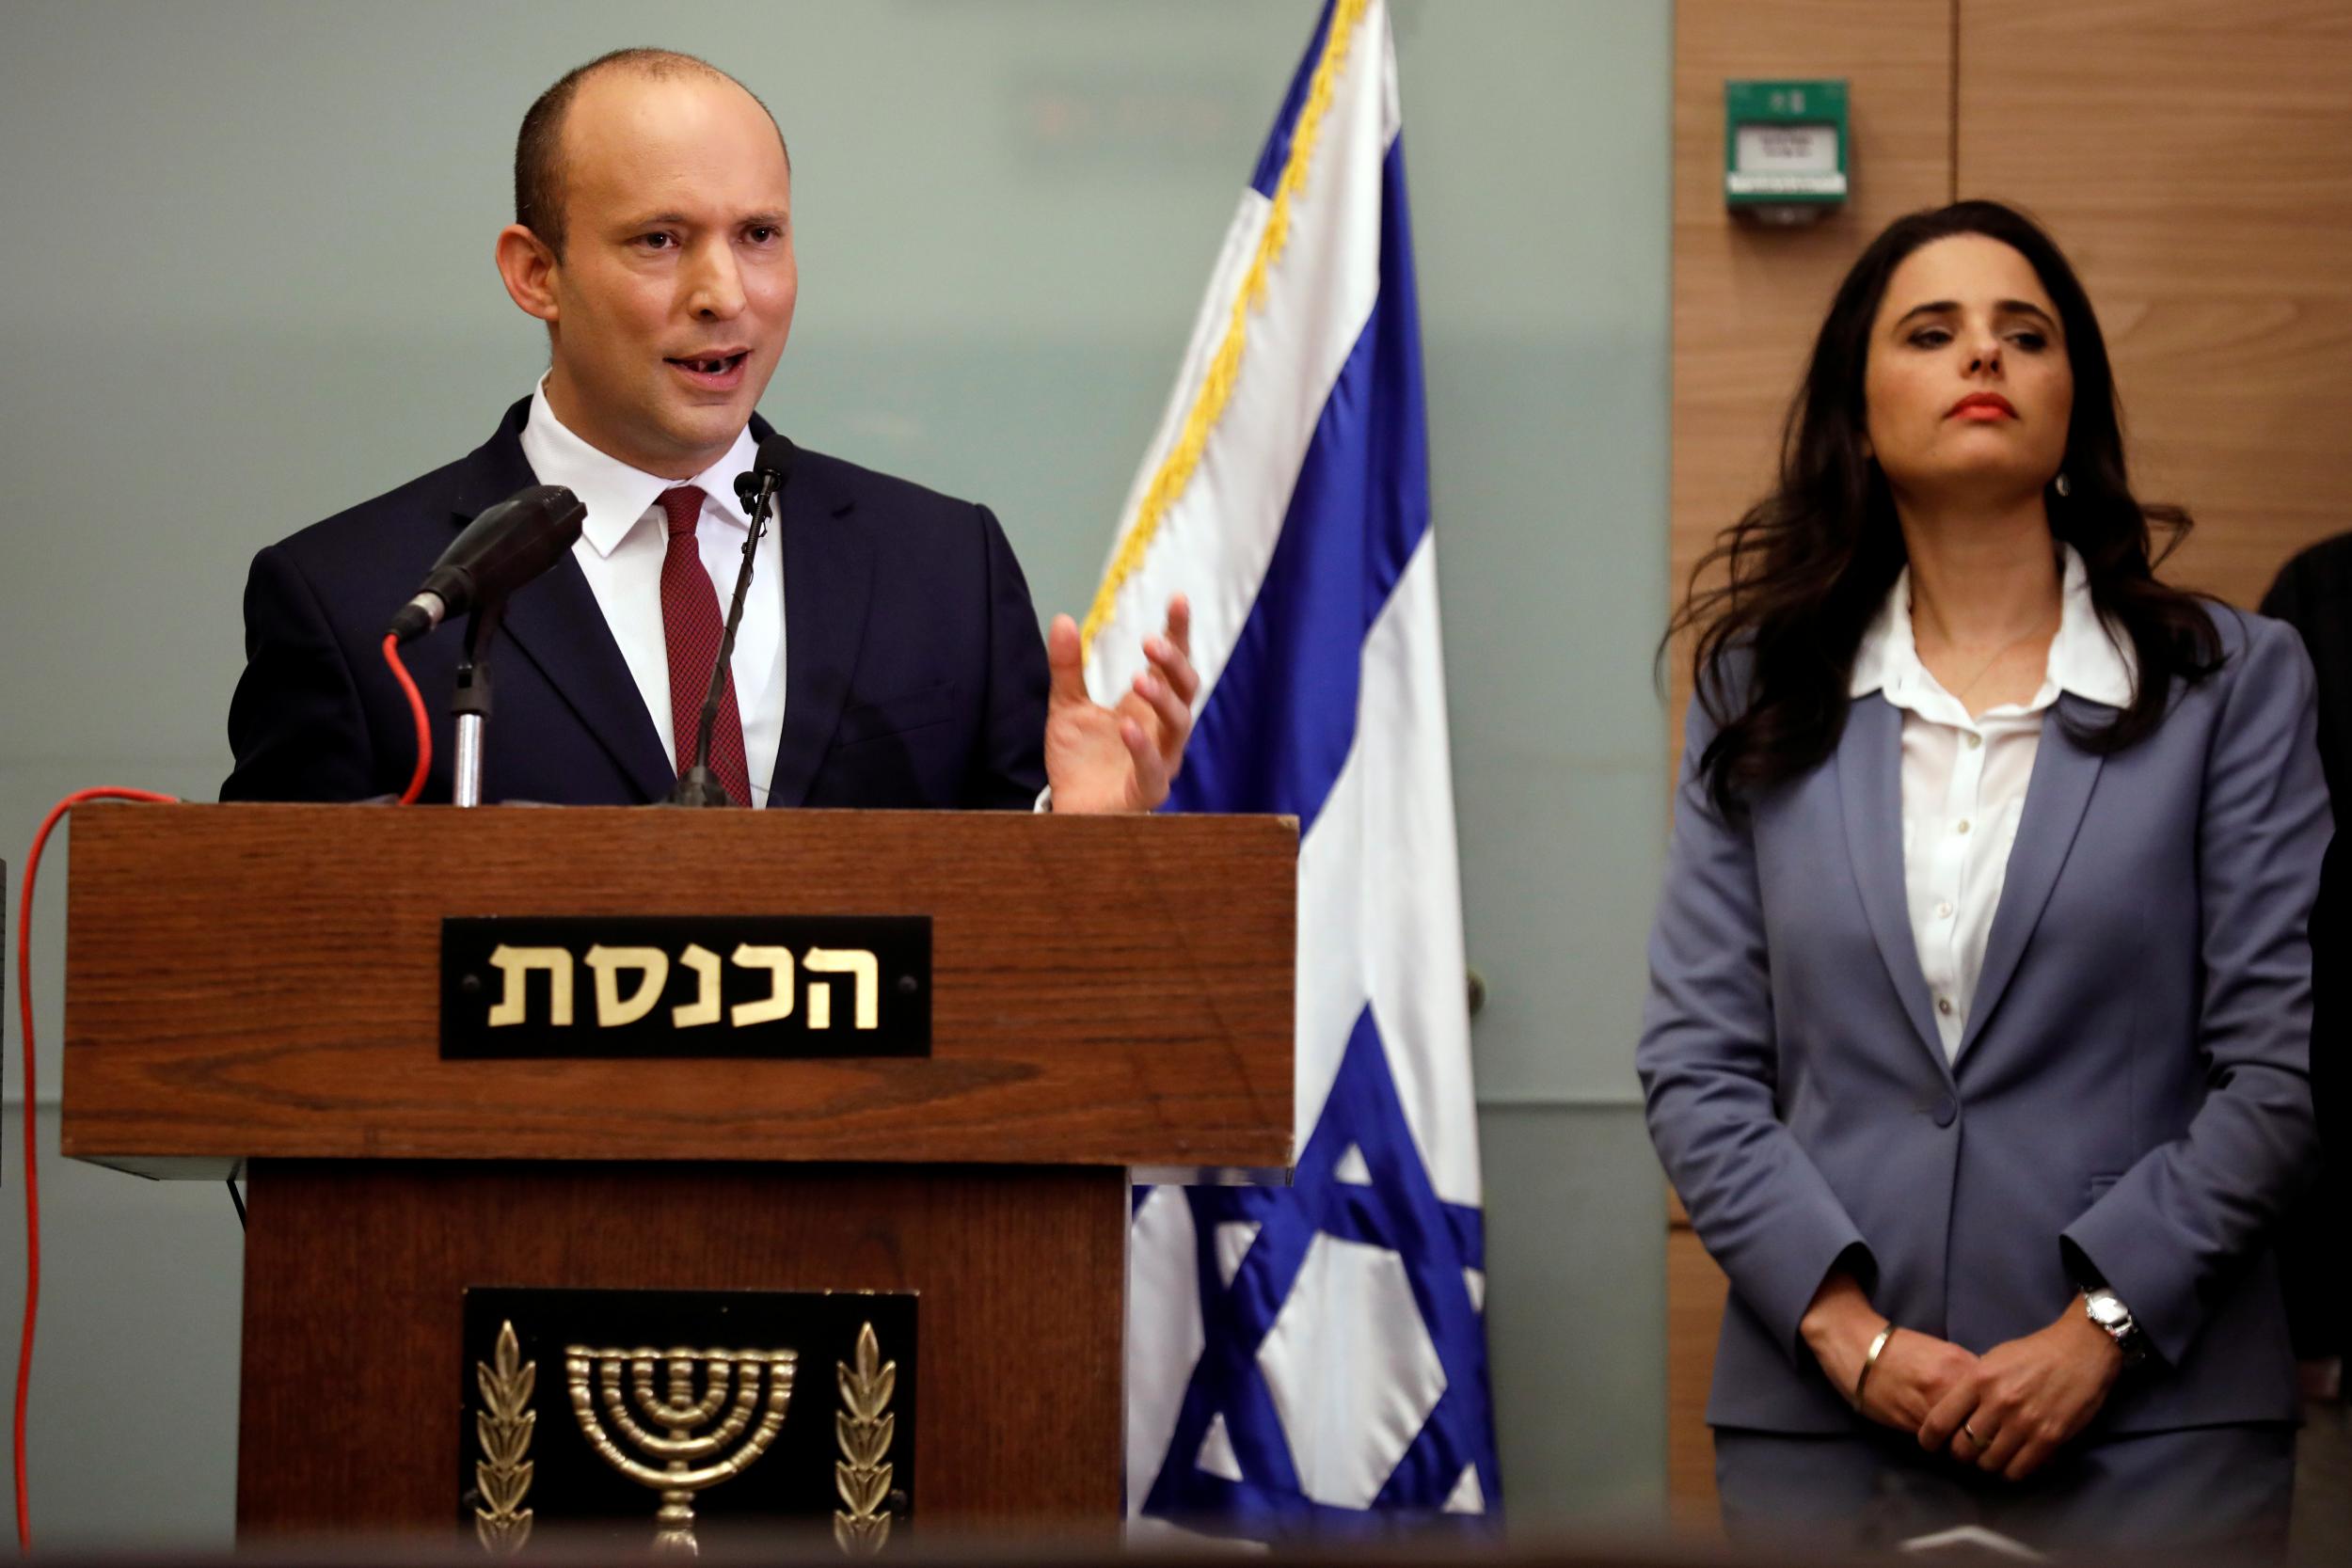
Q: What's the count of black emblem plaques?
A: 1